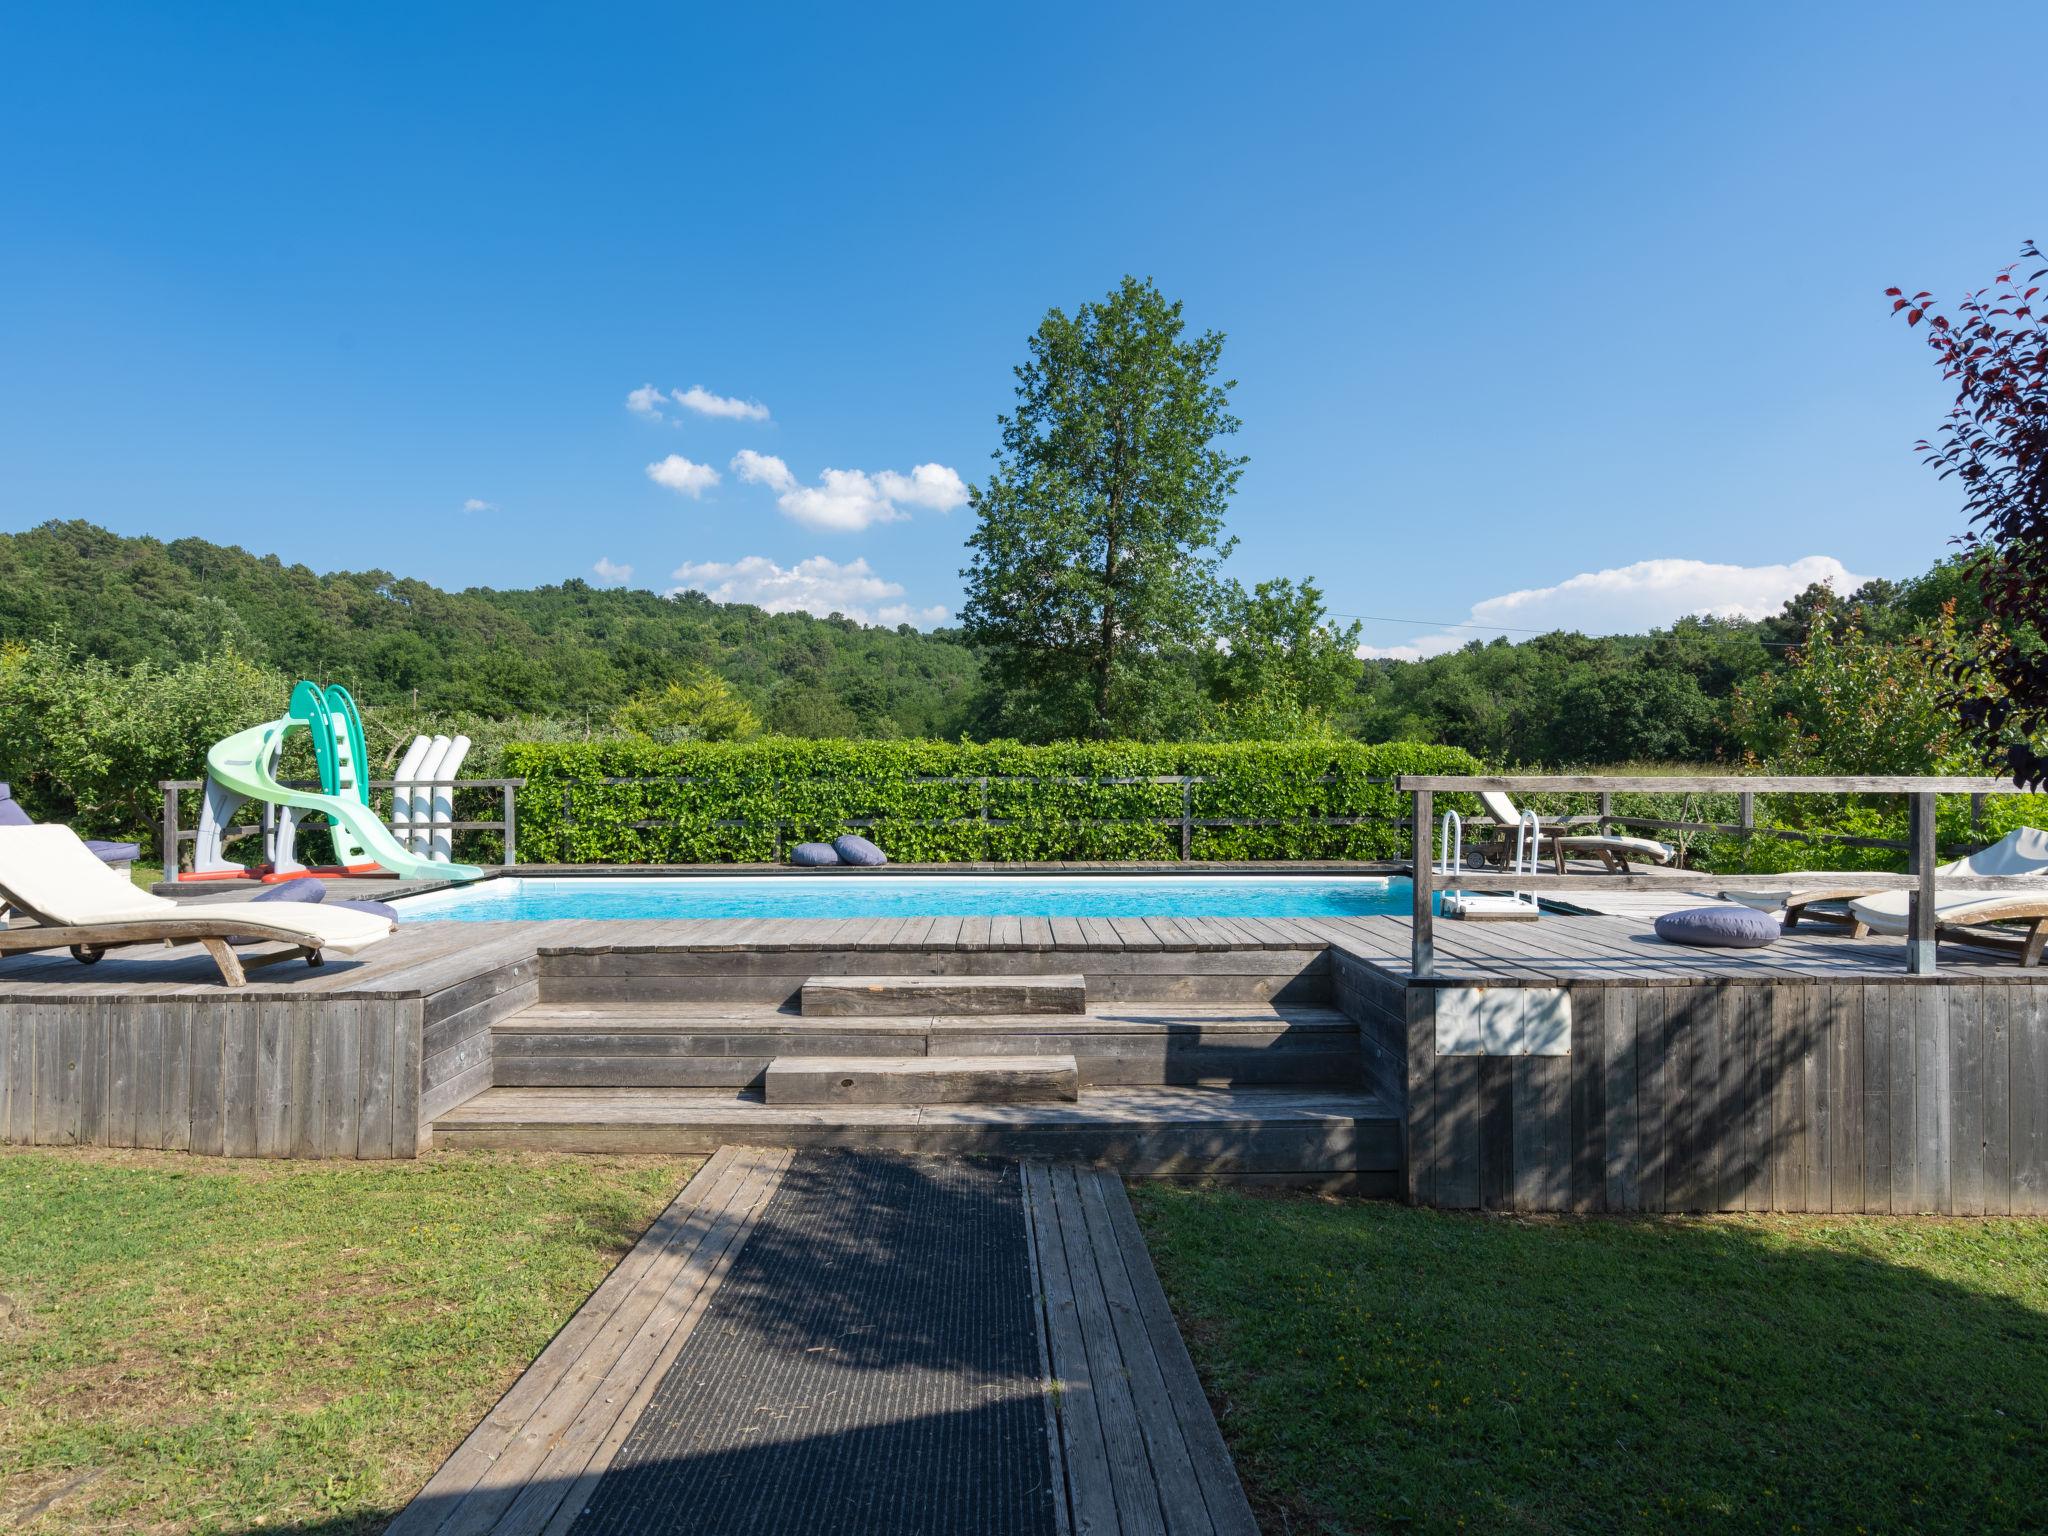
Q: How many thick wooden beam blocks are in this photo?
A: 2